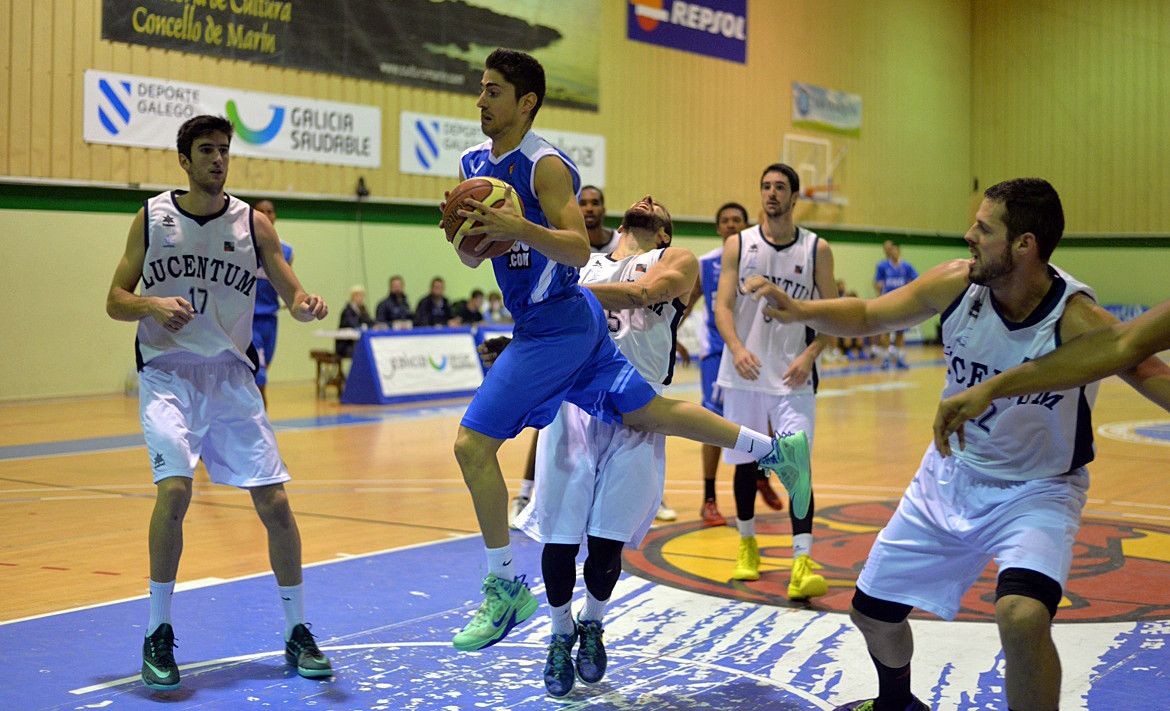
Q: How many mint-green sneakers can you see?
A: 2